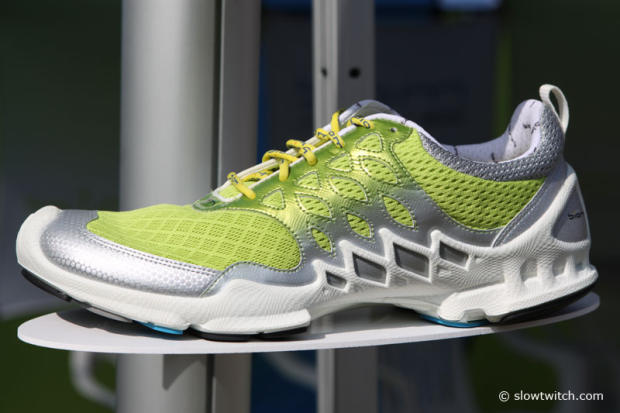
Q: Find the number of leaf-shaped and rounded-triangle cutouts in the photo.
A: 10